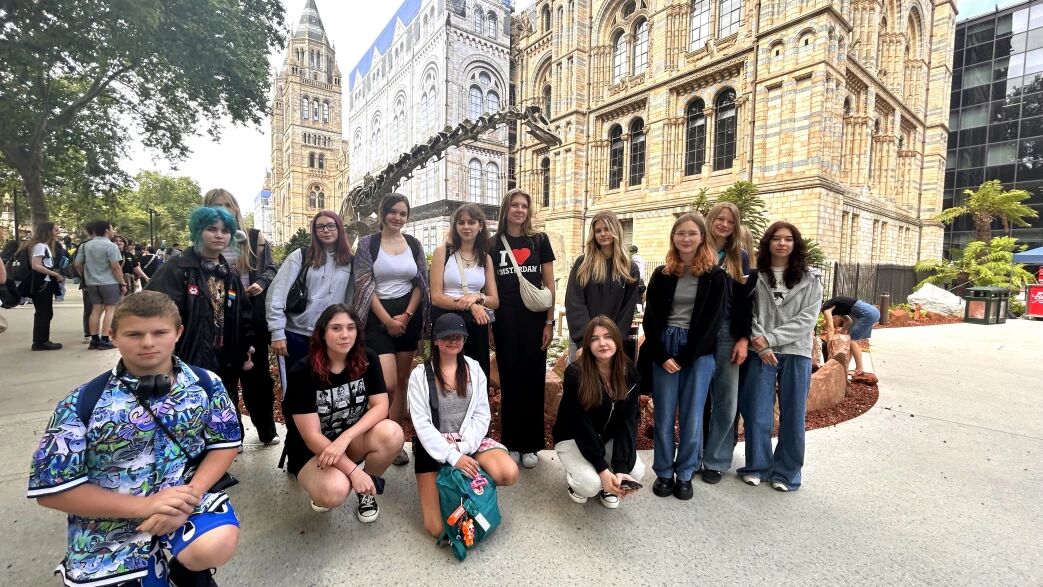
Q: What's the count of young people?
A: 14